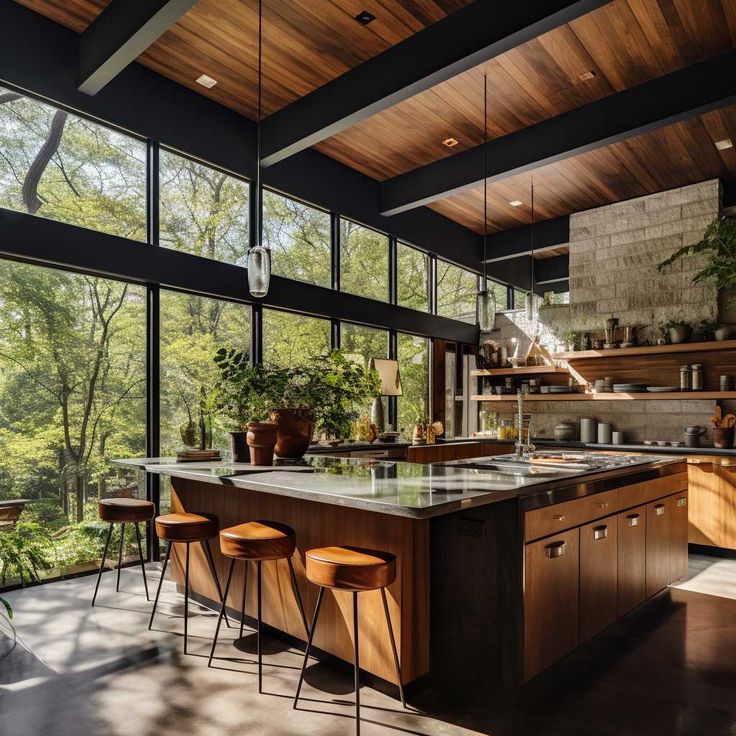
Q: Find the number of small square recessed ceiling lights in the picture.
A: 6